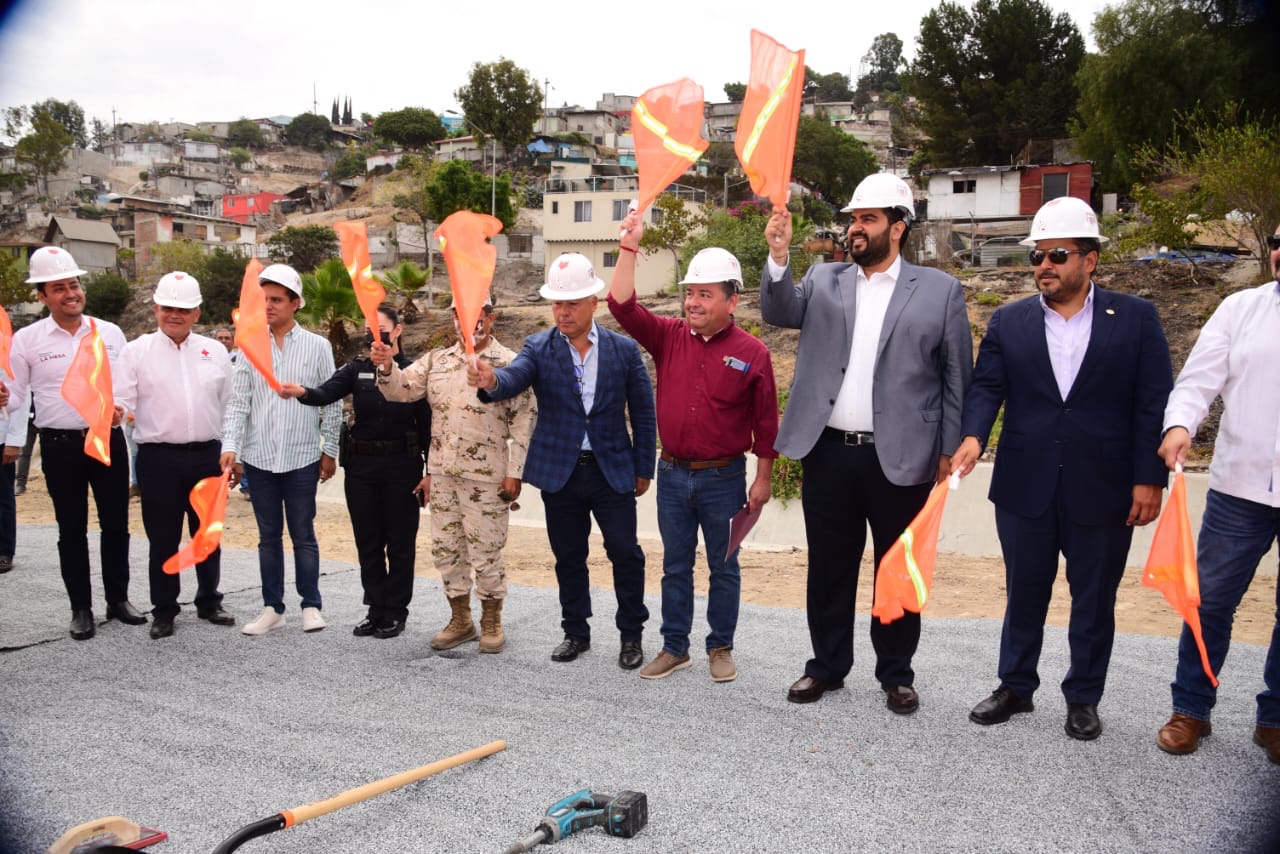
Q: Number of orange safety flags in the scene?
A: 10